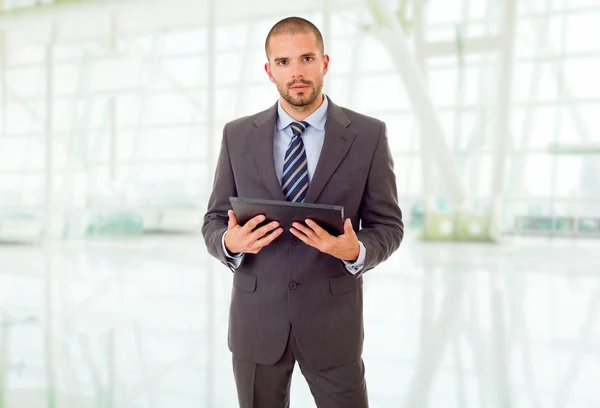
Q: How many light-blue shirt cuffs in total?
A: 2